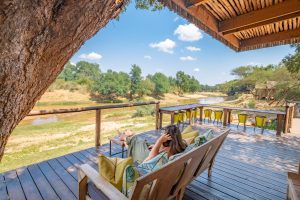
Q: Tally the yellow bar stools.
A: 8